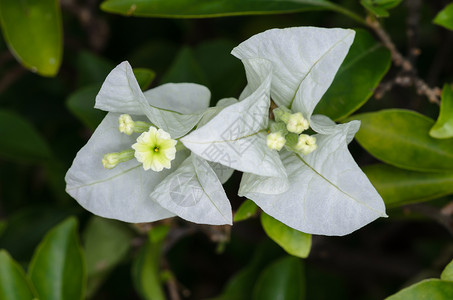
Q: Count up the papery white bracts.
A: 6